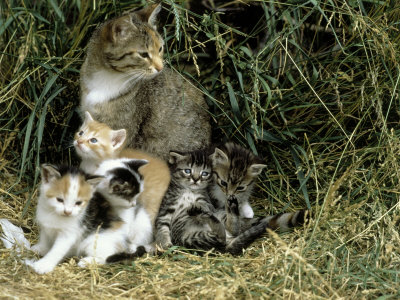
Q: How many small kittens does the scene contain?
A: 5